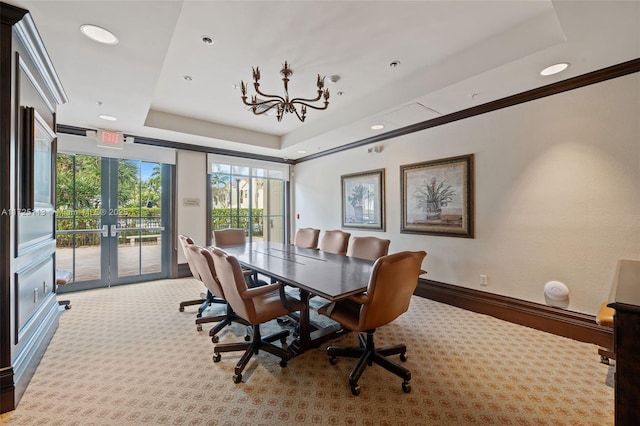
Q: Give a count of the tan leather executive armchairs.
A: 8